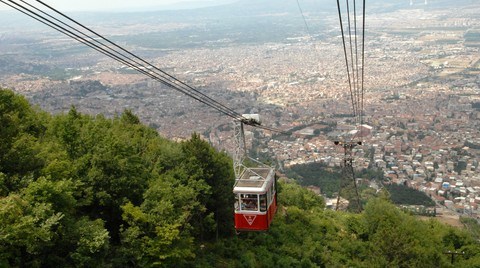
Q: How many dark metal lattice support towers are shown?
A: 1